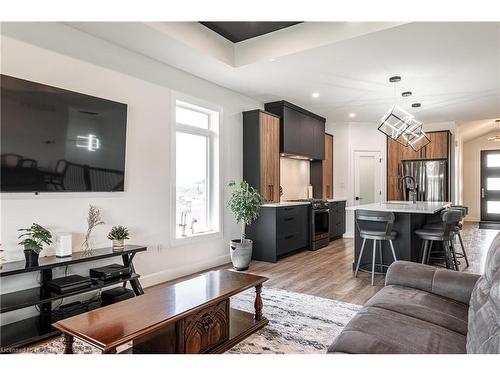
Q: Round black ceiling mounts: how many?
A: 3